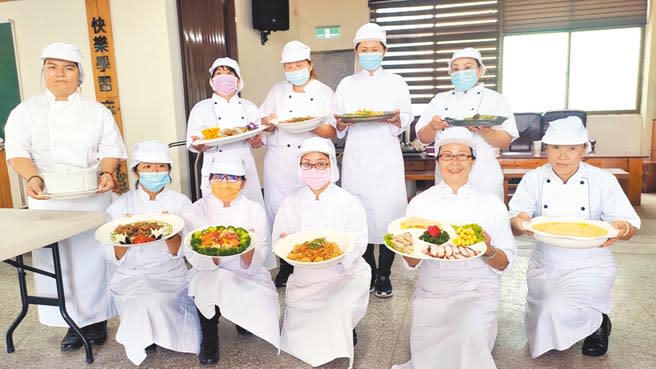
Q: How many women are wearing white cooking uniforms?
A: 9